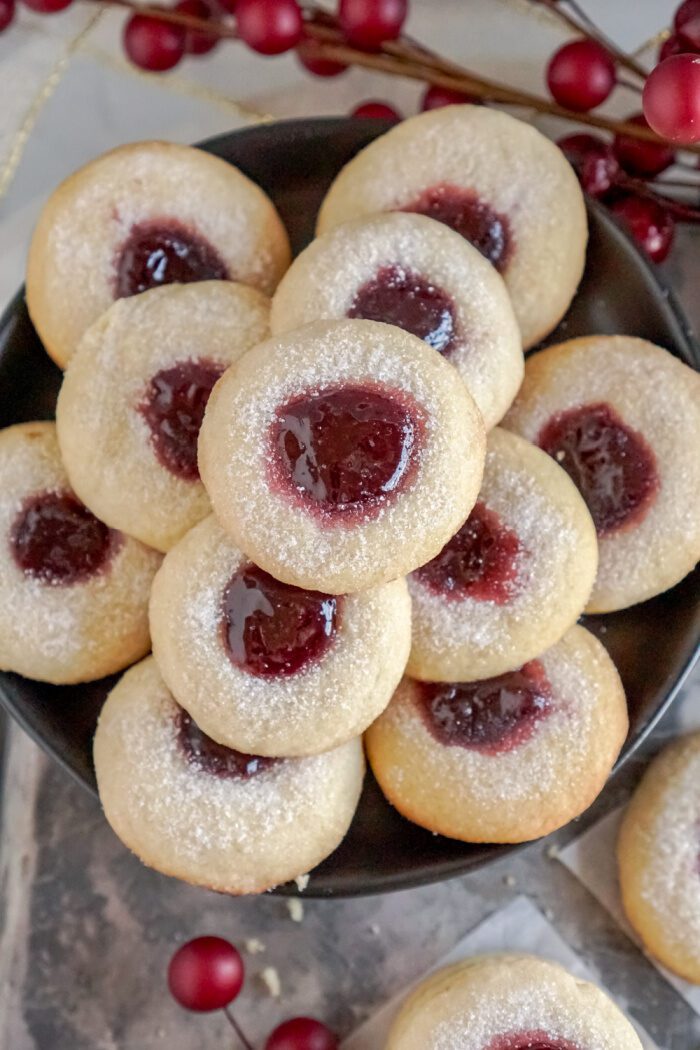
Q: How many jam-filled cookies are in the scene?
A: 13